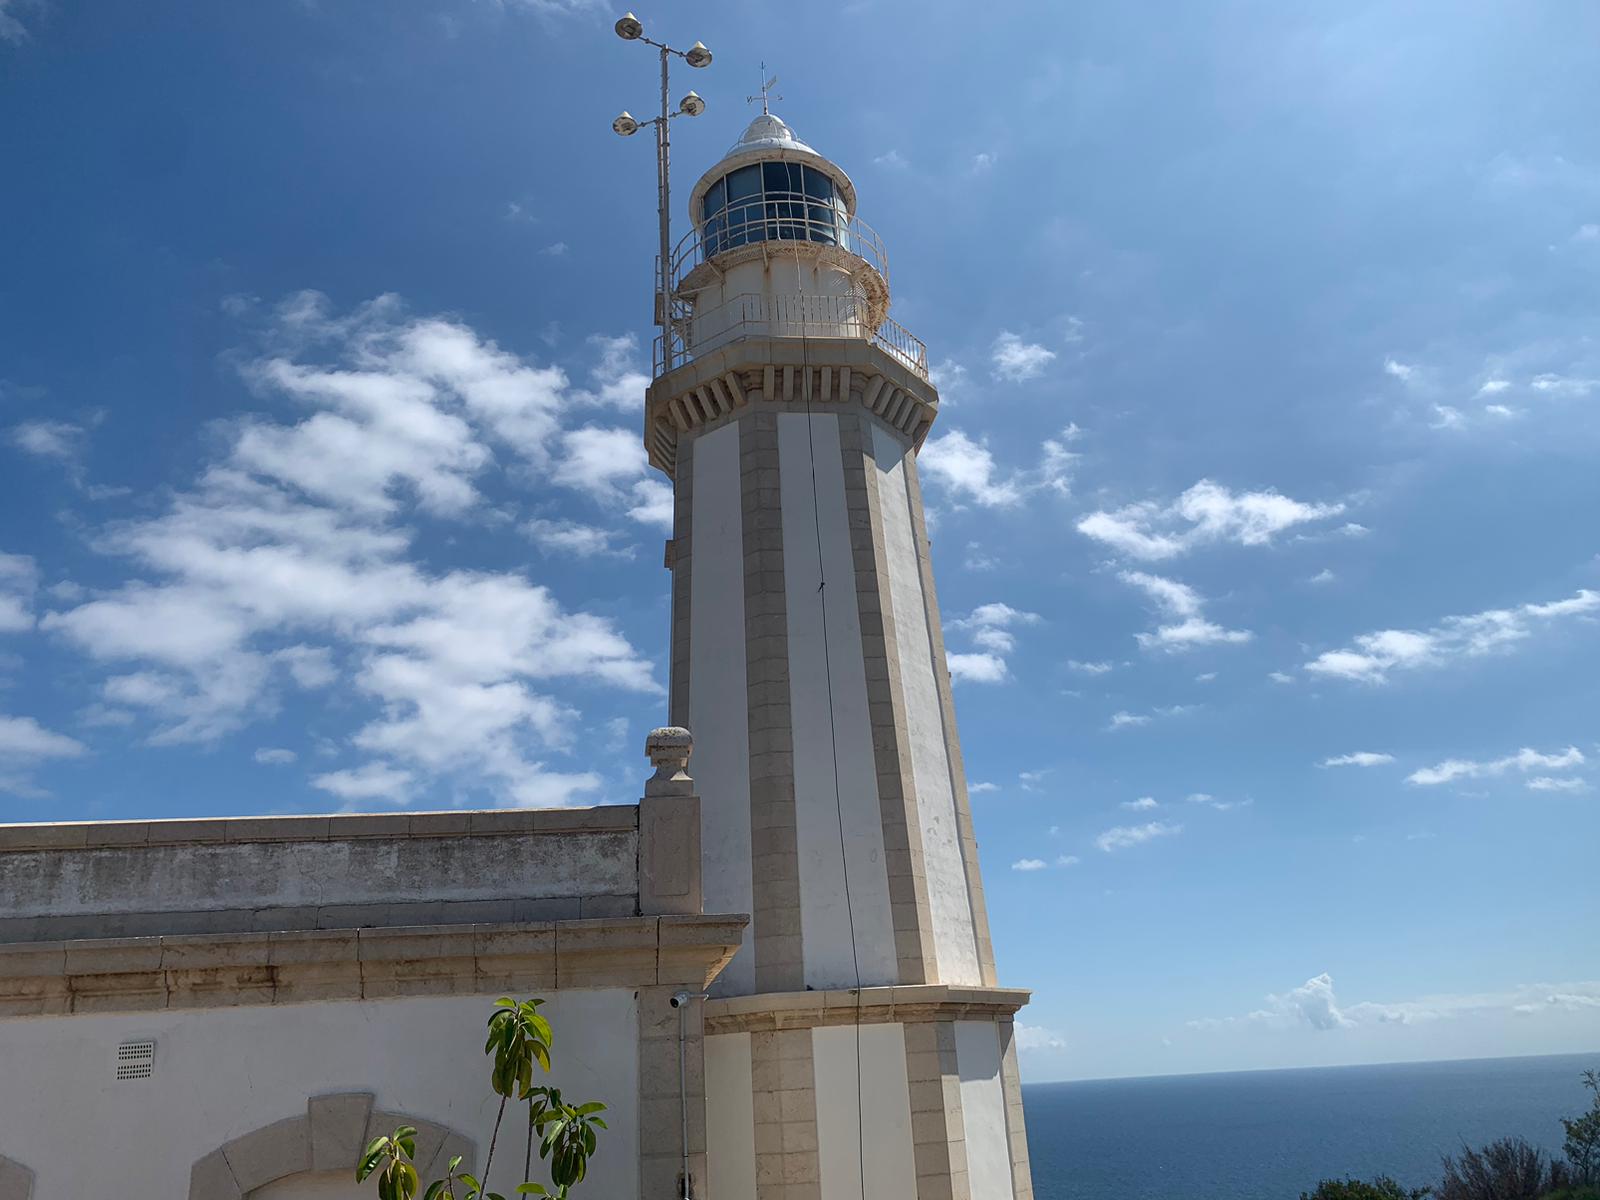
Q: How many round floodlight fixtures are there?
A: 4